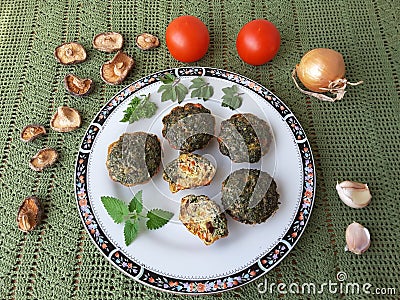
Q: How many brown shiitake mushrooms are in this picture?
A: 9